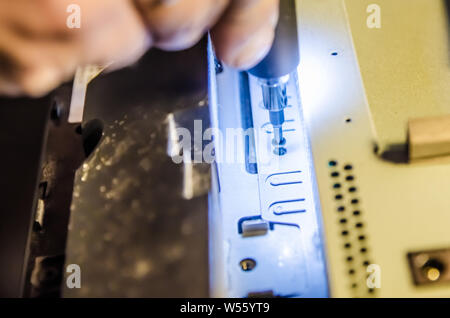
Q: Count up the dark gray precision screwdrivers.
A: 1